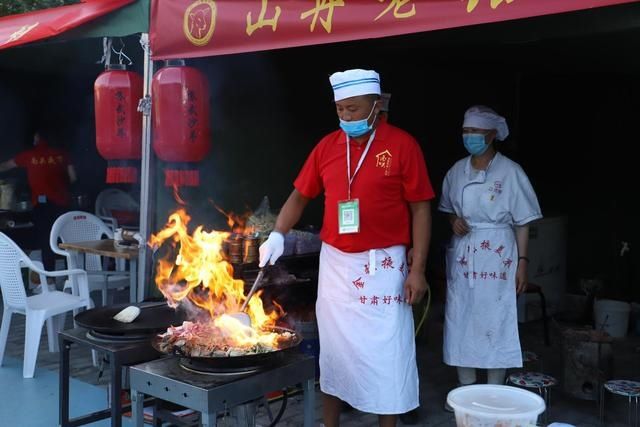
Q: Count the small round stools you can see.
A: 3